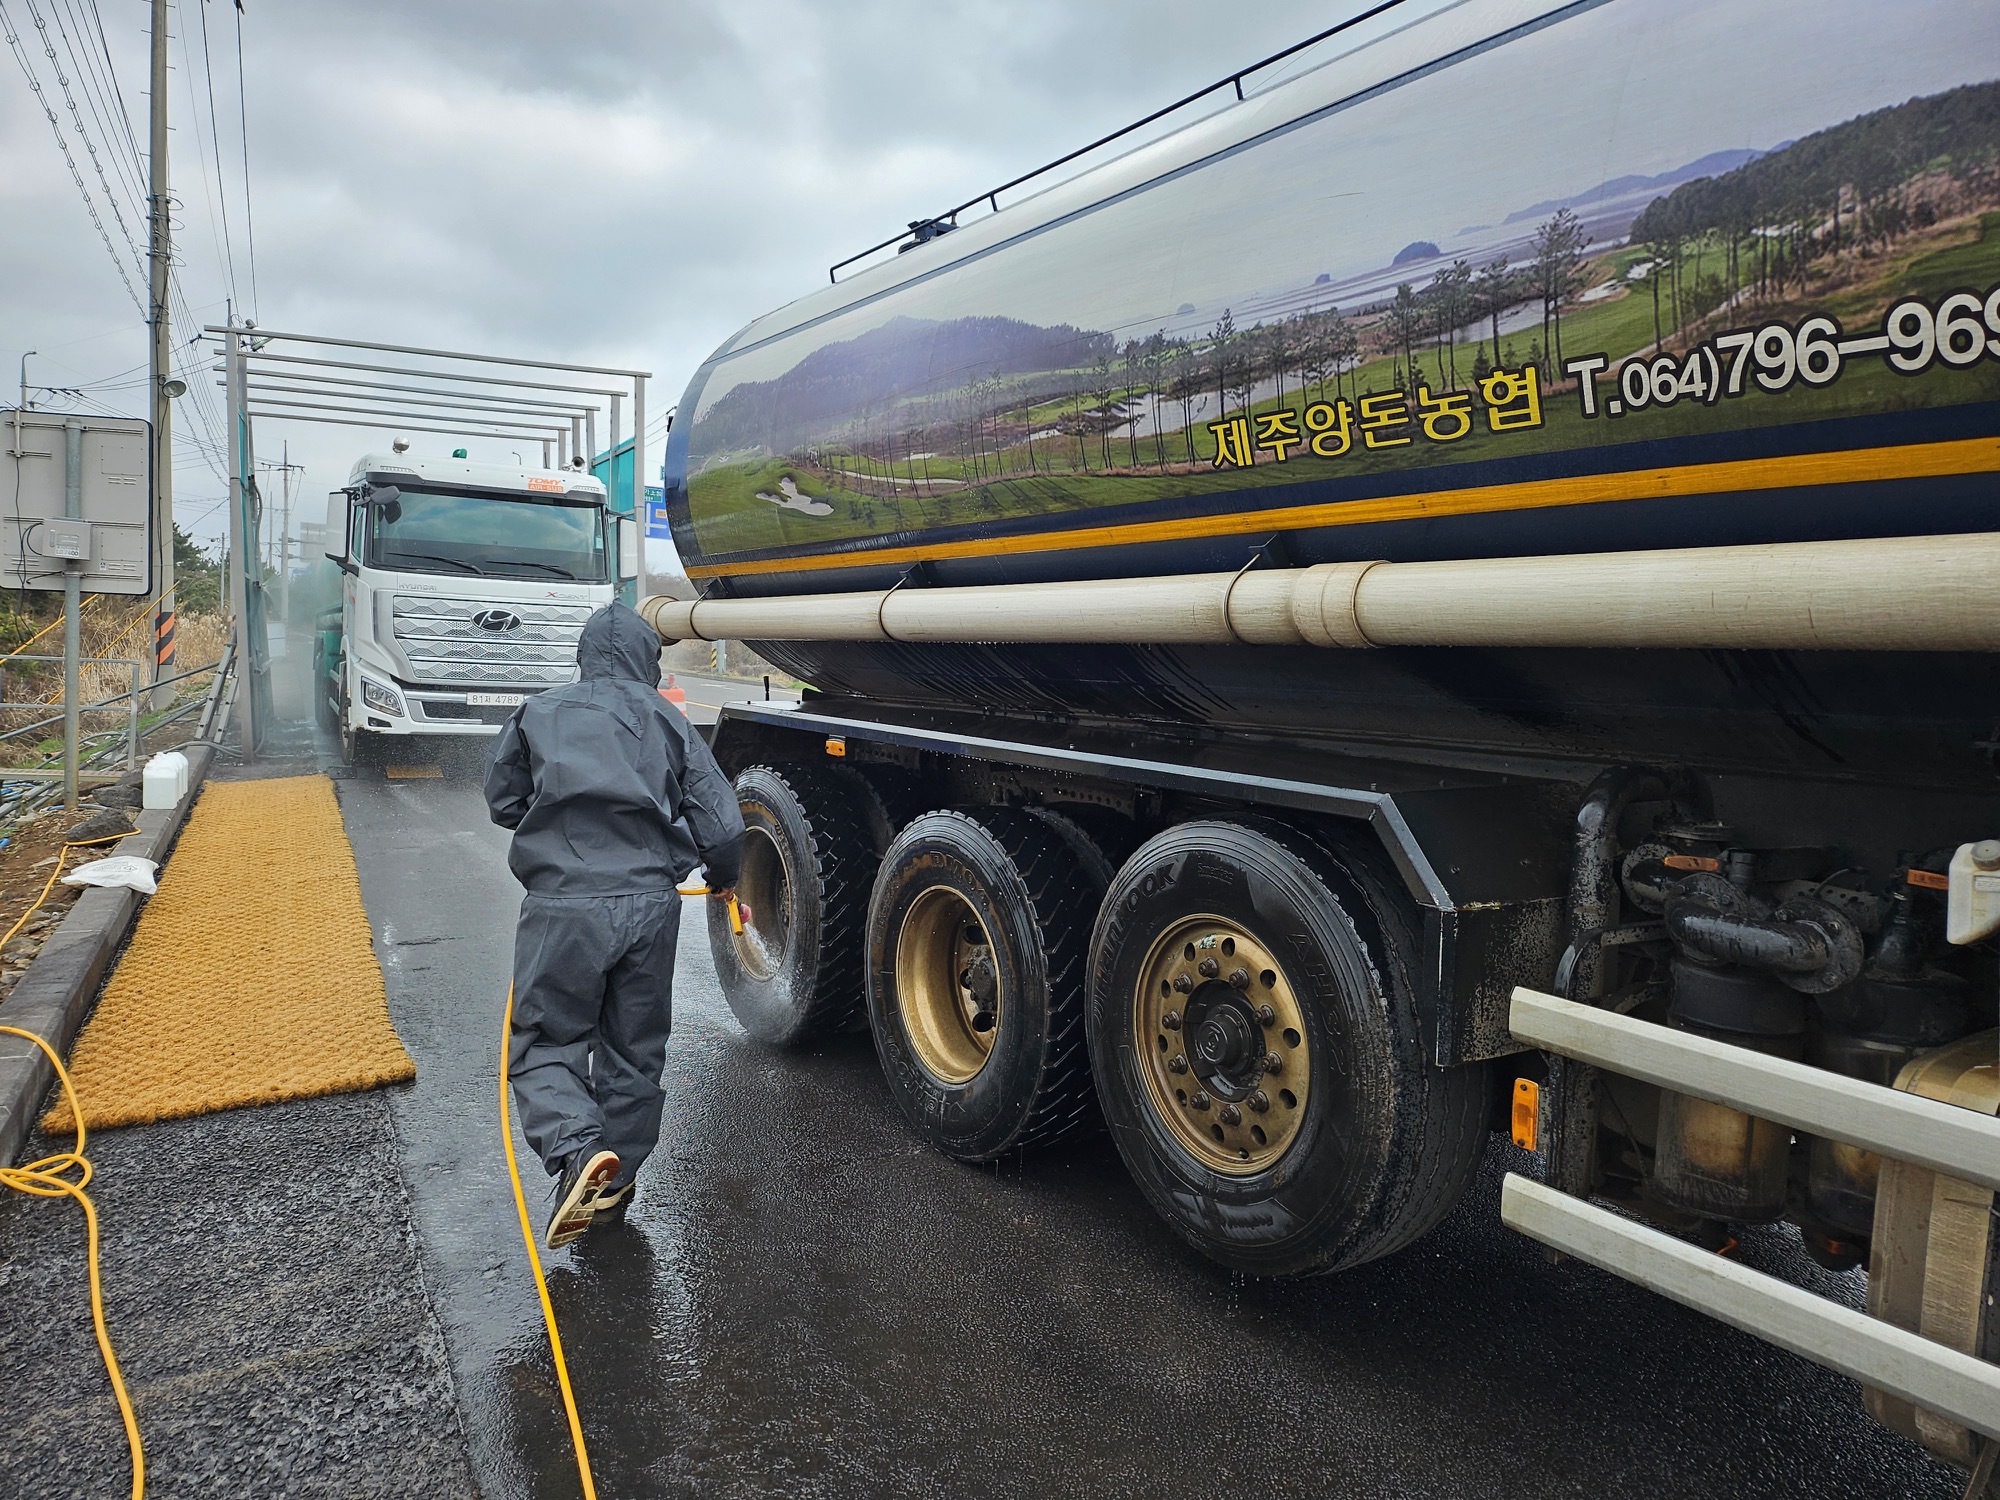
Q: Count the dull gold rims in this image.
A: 3